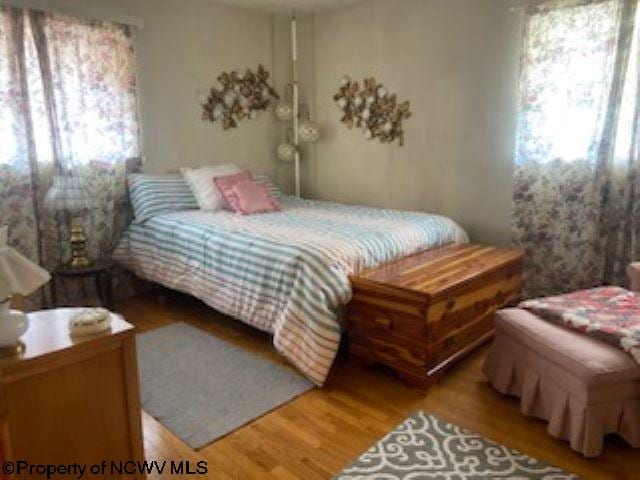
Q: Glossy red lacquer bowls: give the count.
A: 0